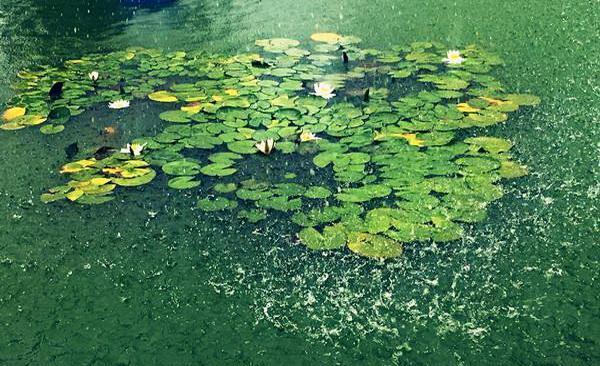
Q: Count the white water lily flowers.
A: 7